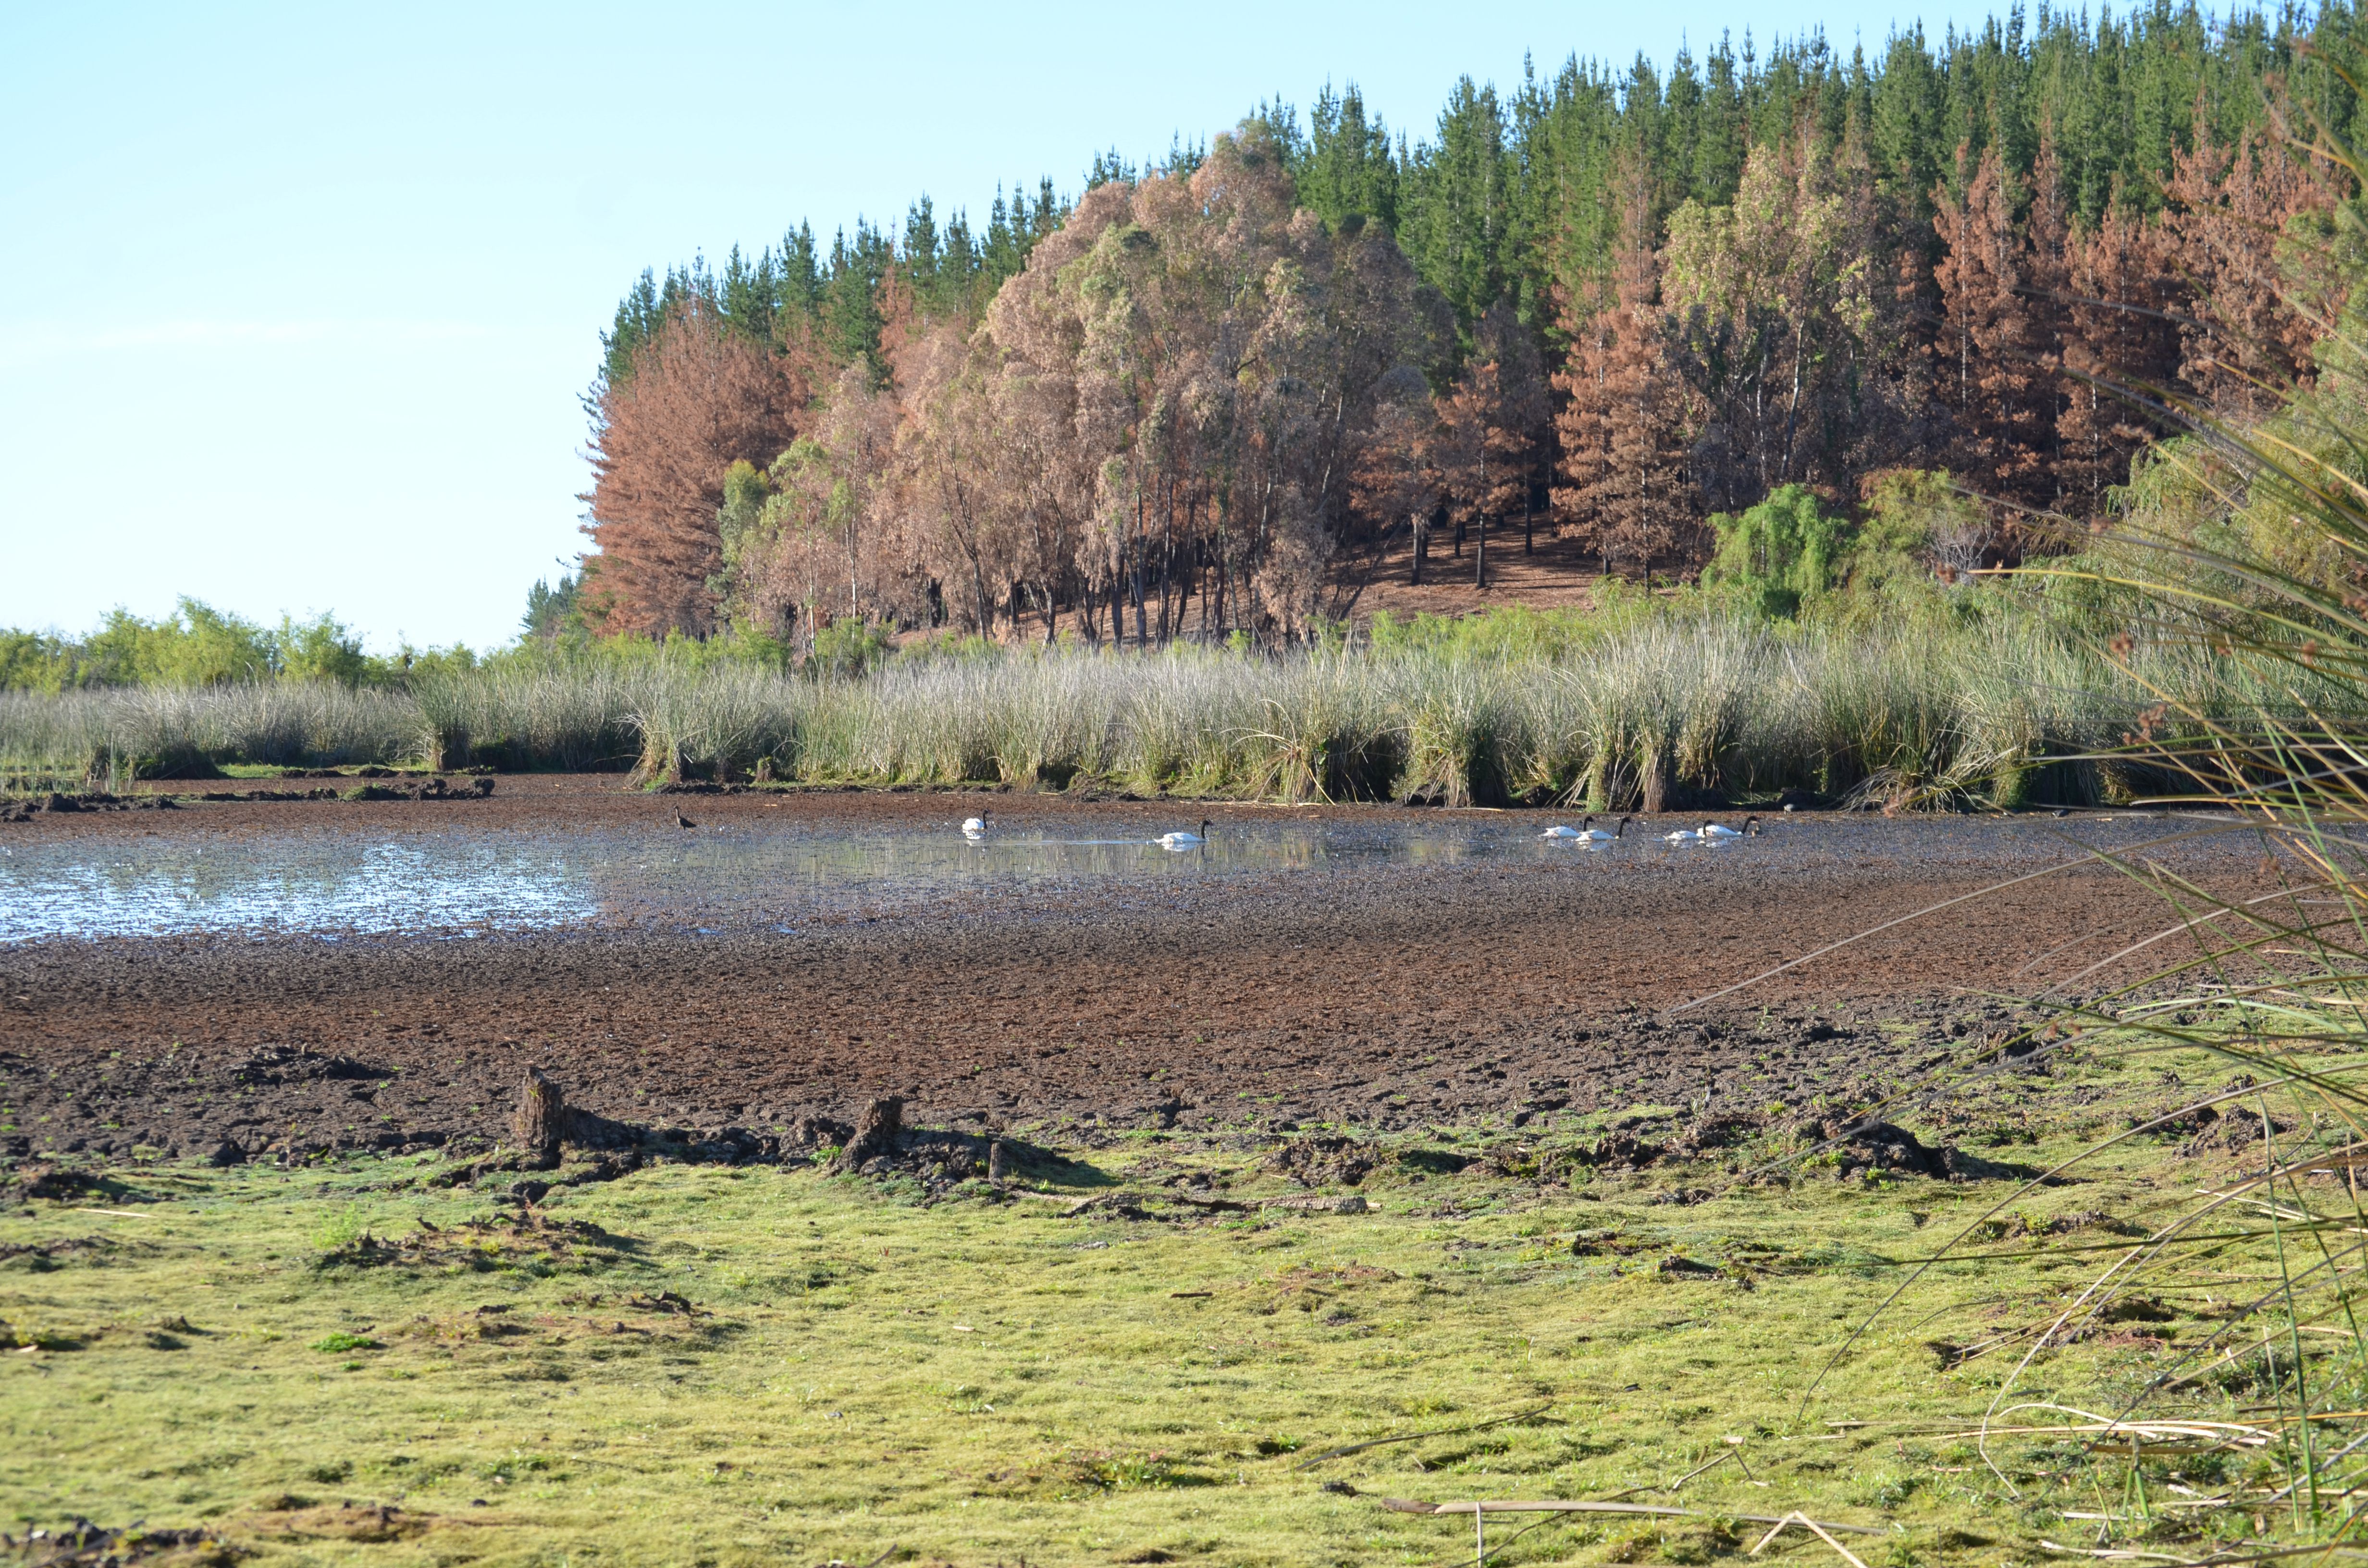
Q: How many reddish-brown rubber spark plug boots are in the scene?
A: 0